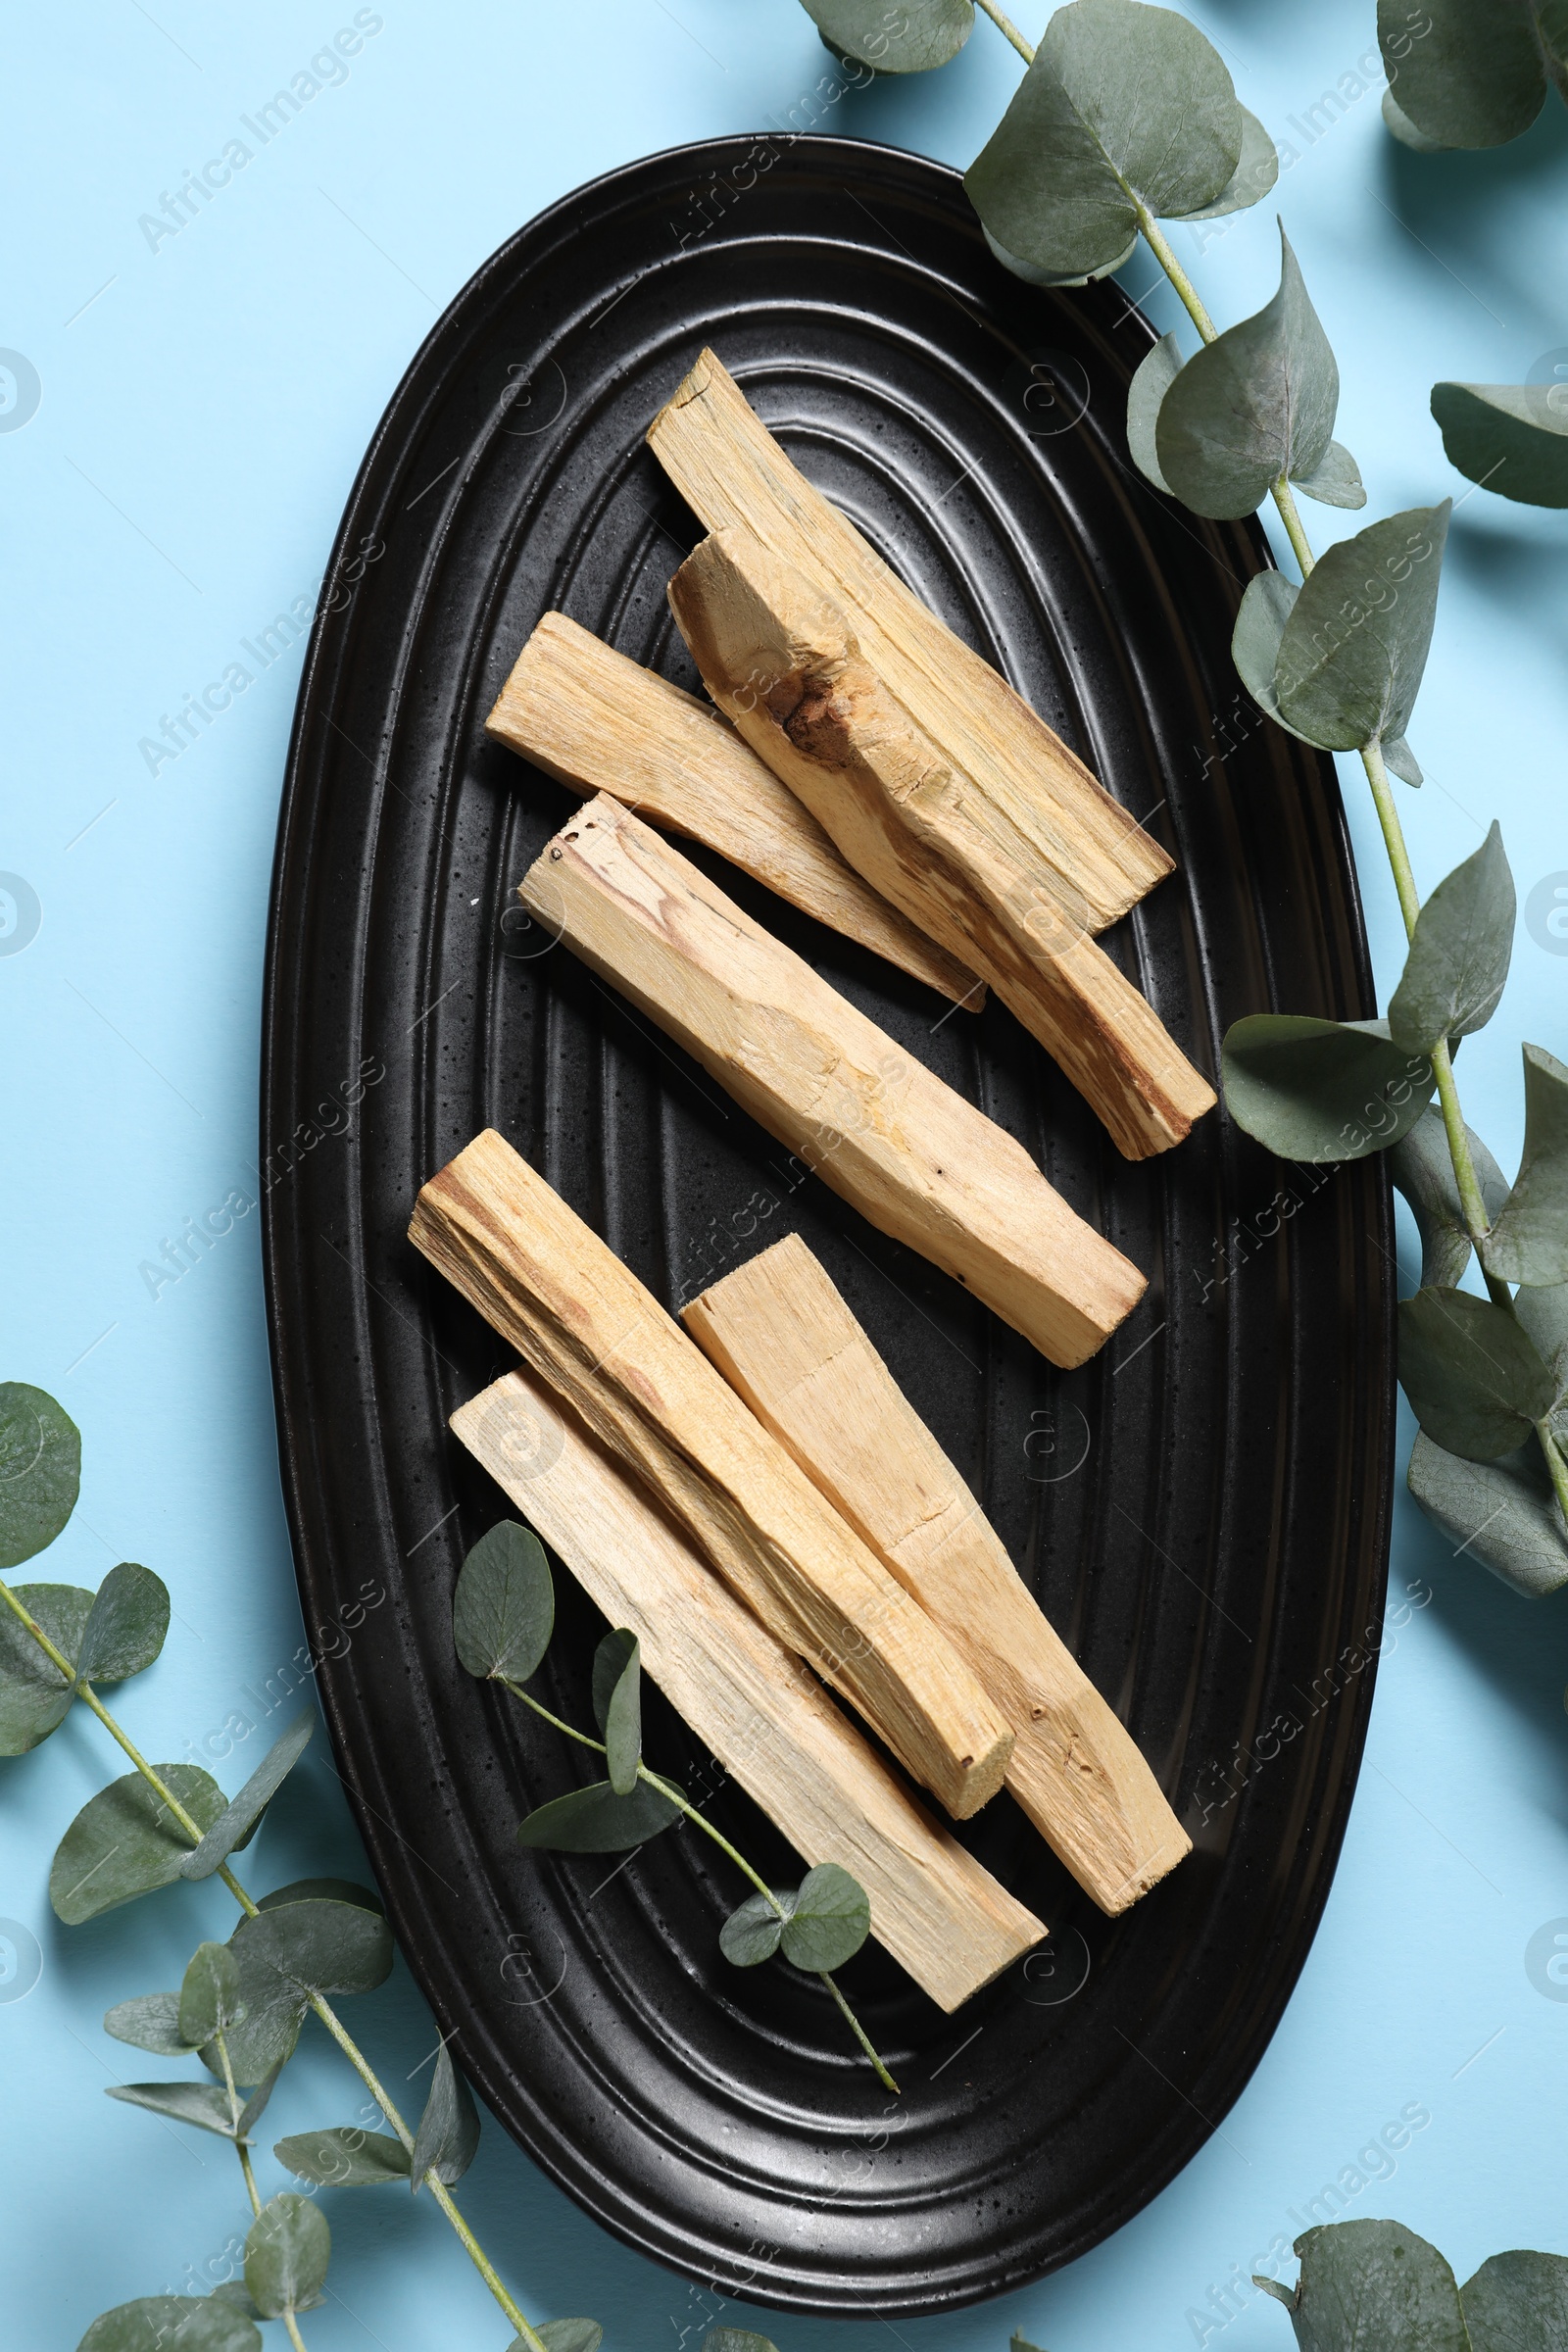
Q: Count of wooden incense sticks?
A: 7